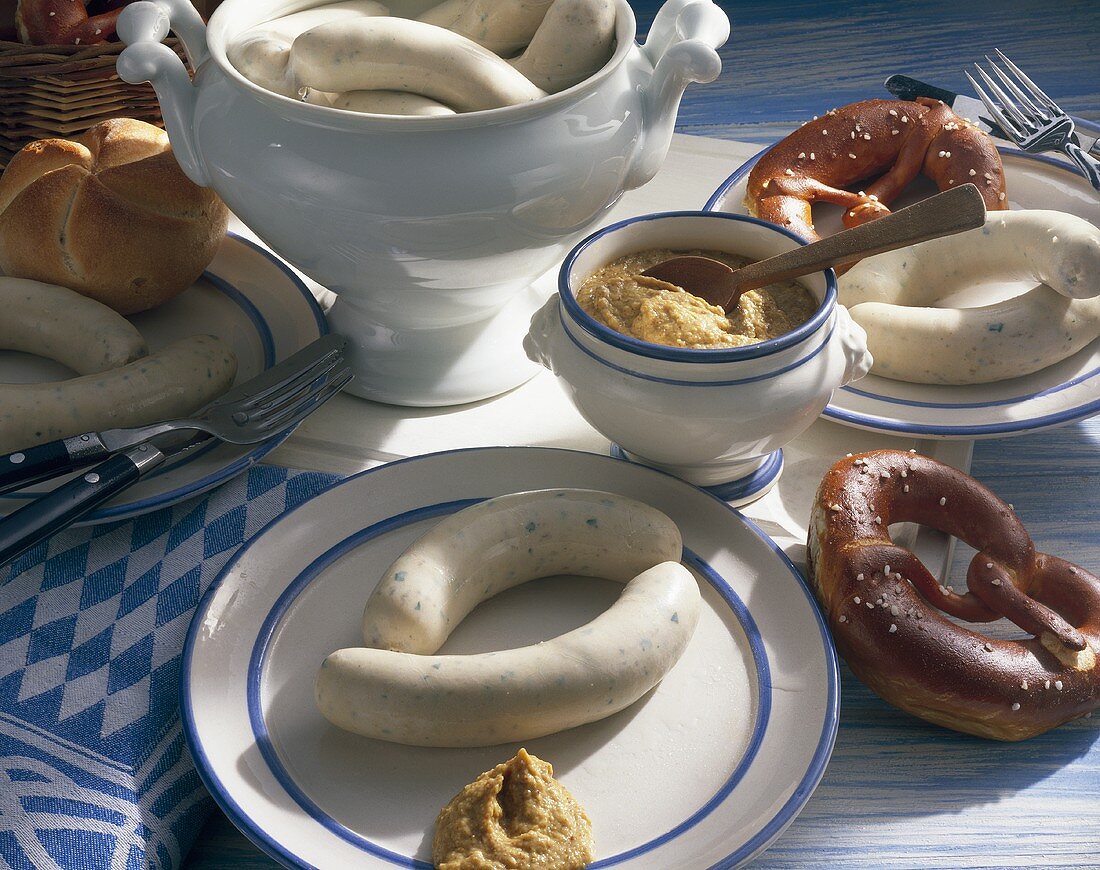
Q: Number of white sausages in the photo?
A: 11